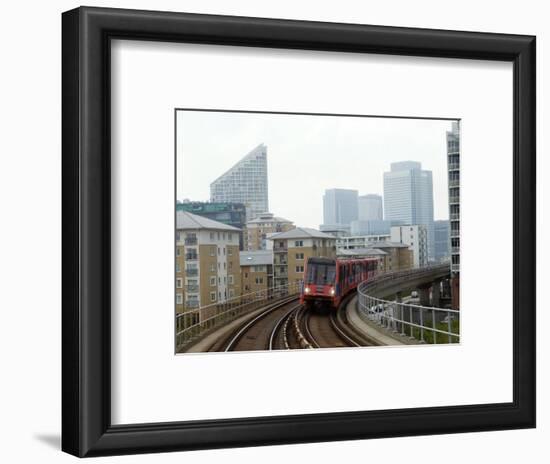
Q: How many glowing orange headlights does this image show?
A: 2